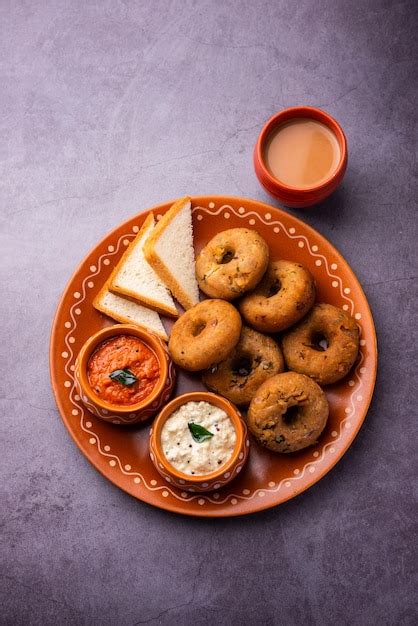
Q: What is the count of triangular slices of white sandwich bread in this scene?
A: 3